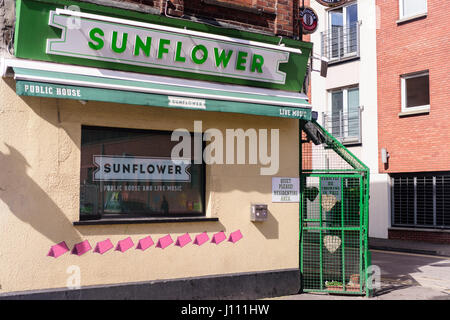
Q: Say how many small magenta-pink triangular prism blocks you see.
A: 10